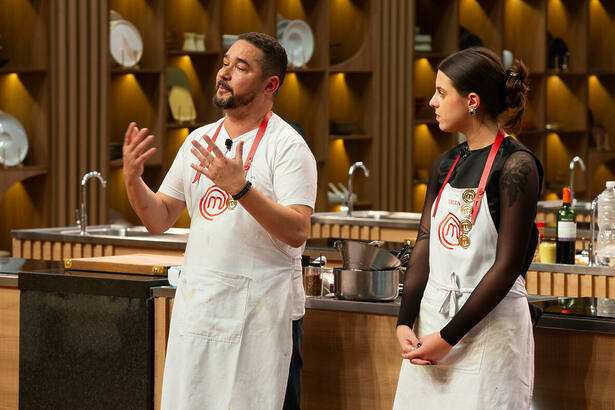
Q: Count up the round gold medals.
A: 5